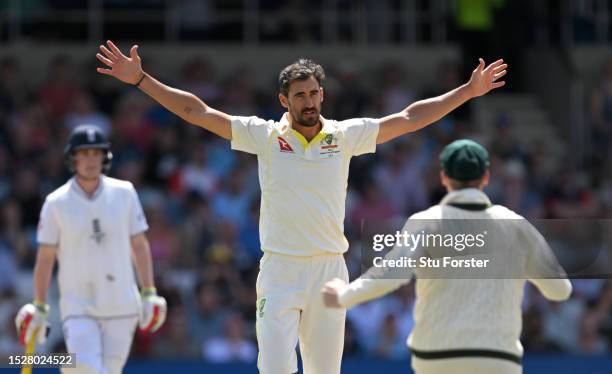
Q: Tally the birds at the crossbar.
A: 0